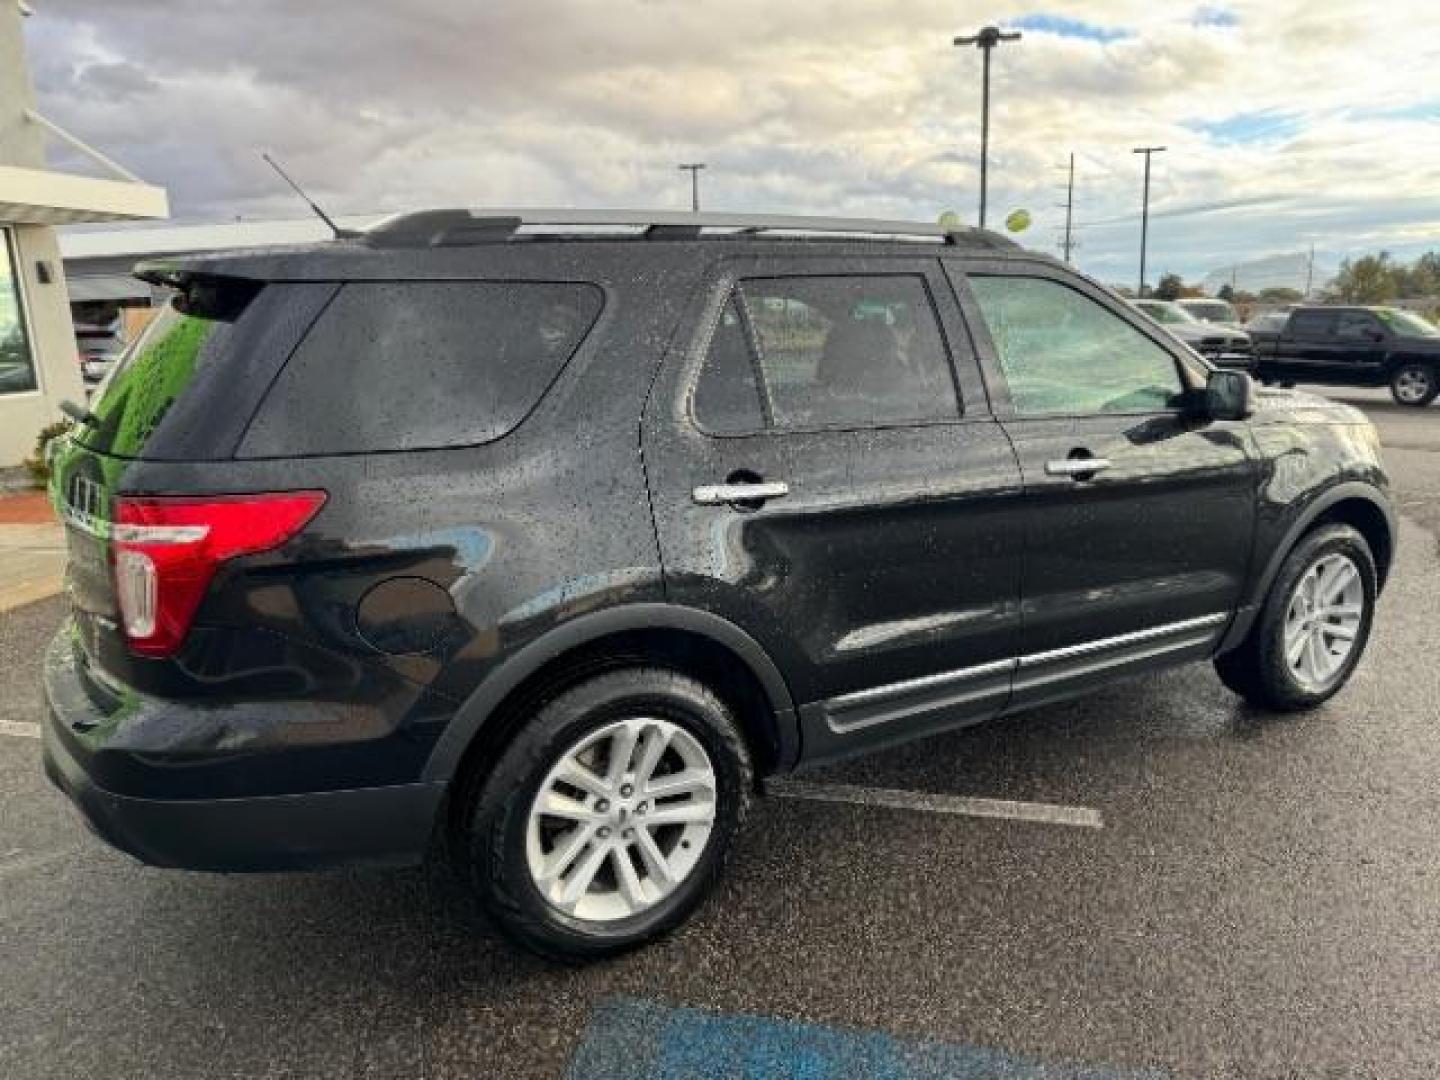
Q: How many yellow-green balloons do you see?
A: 2